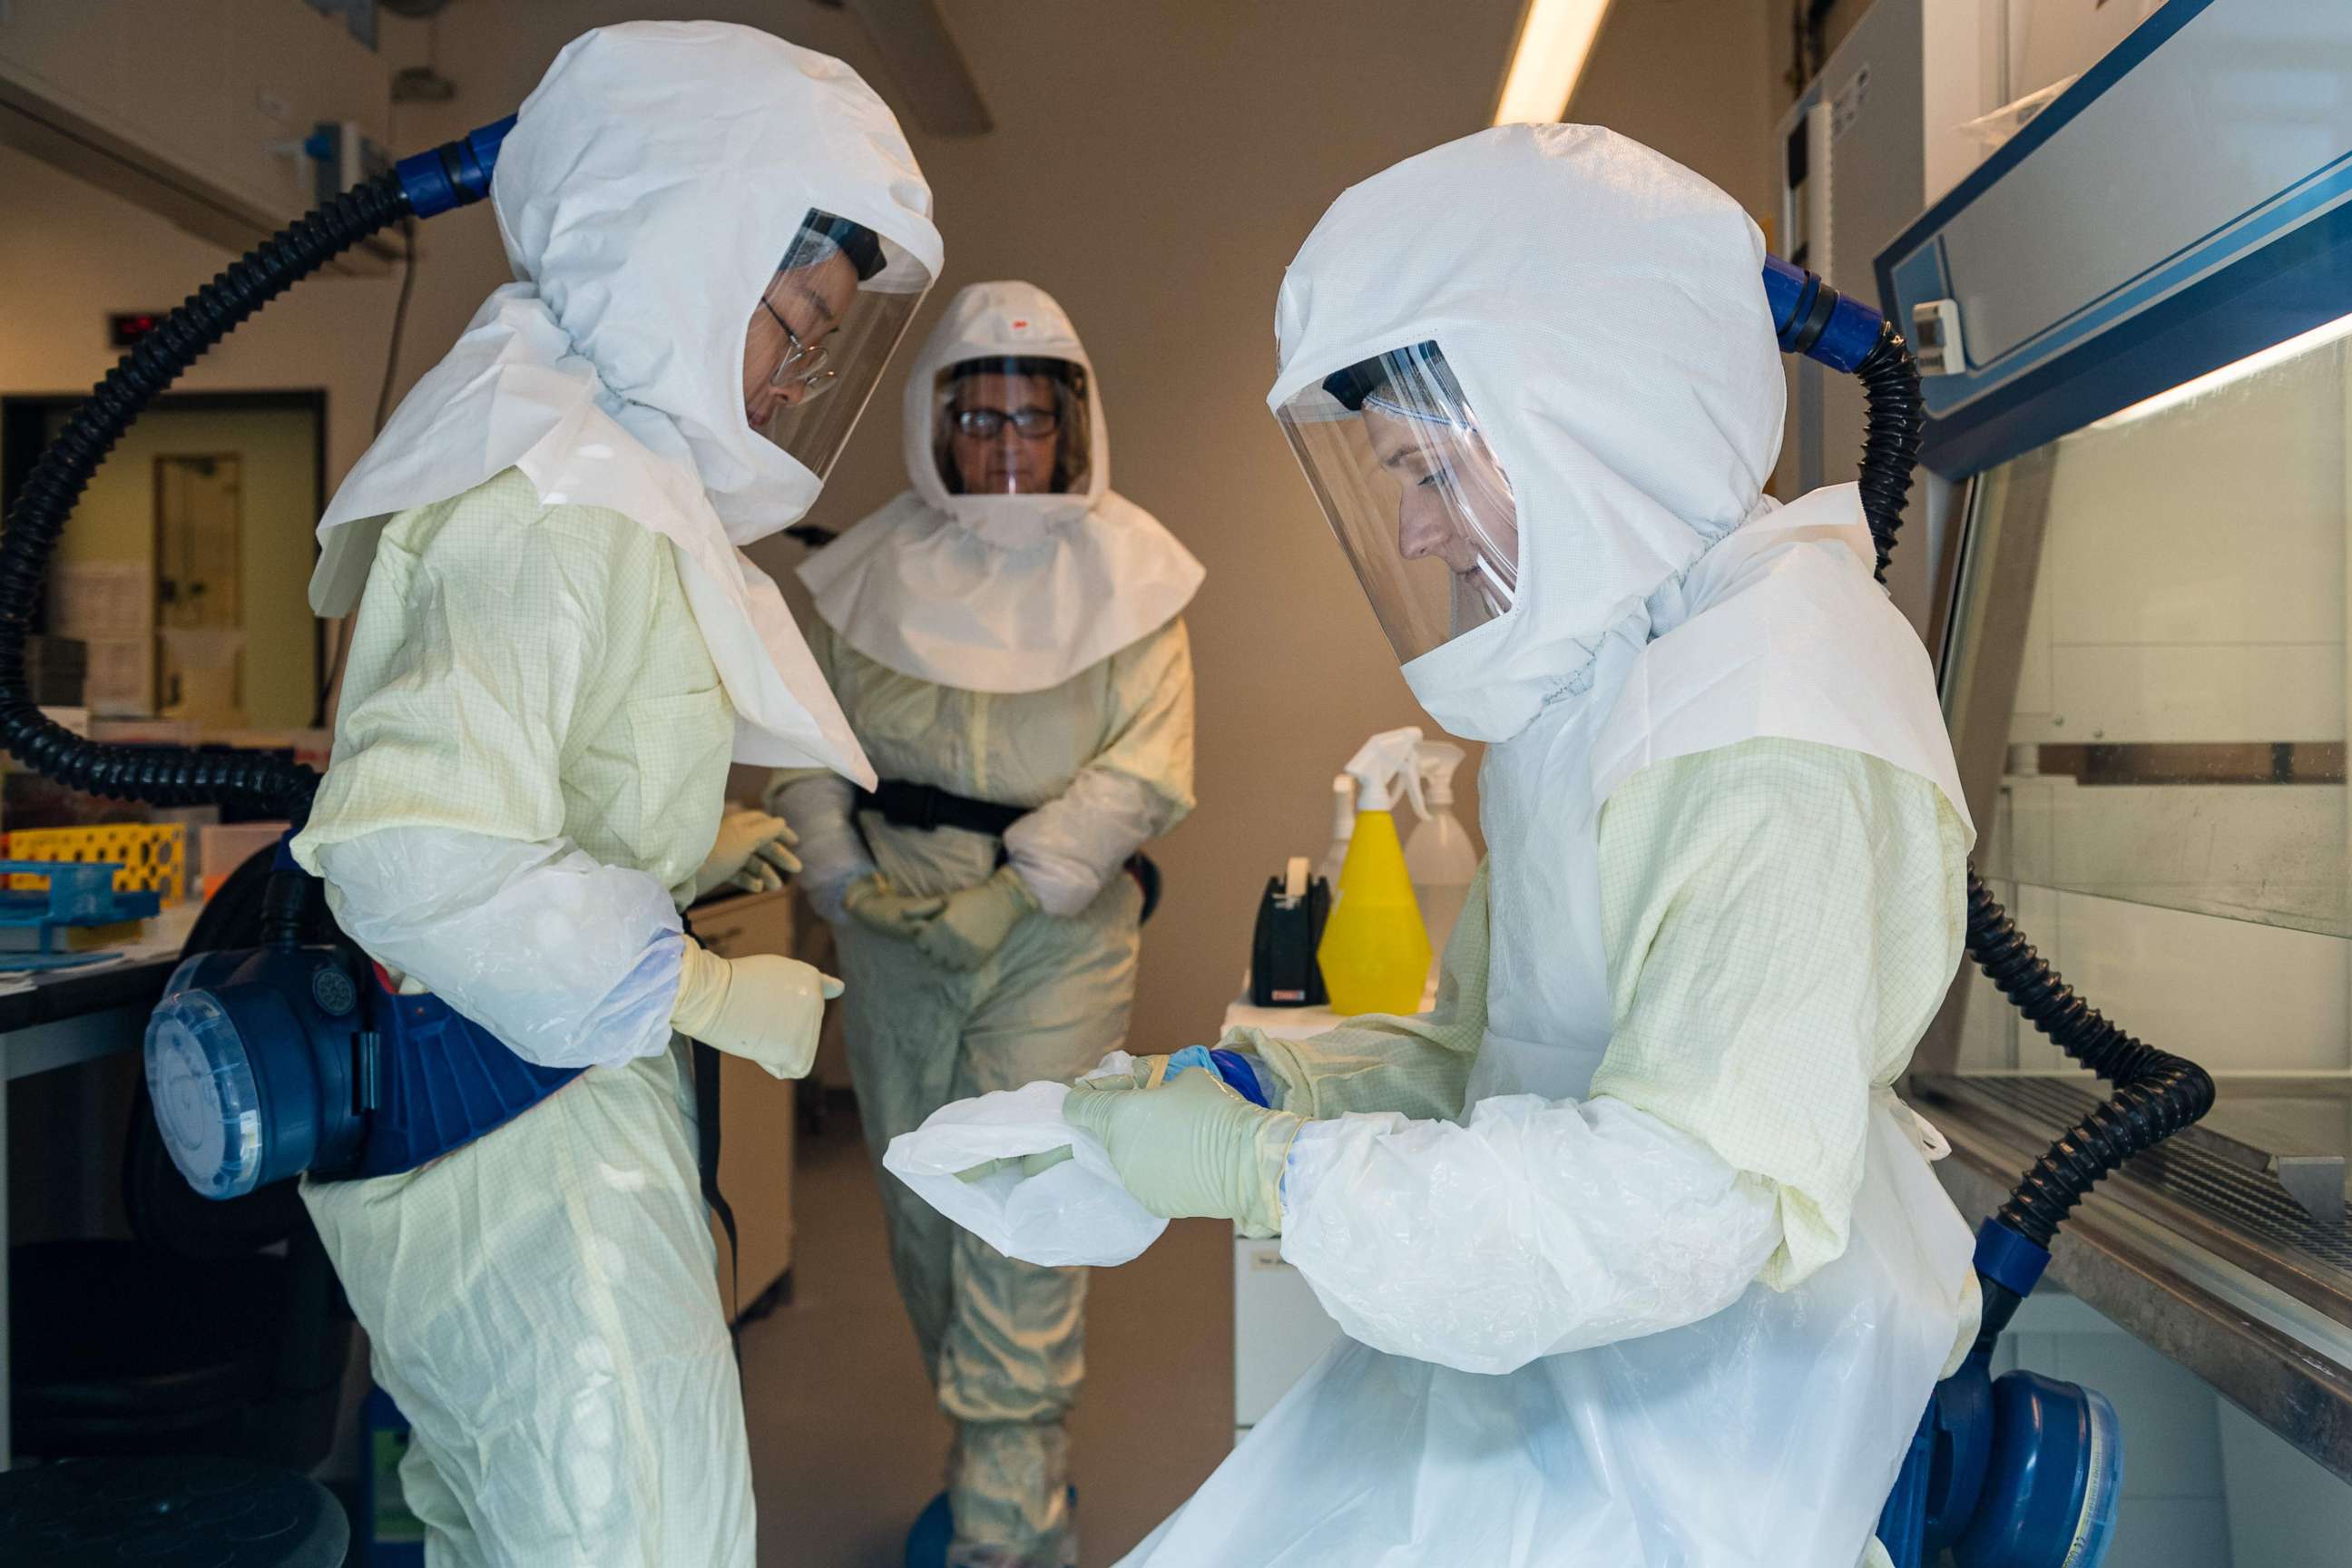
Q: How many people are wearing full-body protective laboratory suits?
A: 3